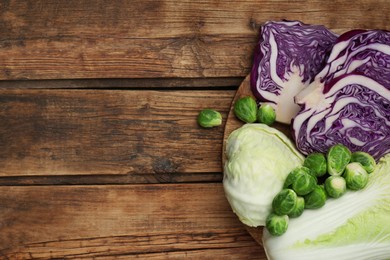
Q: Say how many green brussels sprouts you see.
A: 14